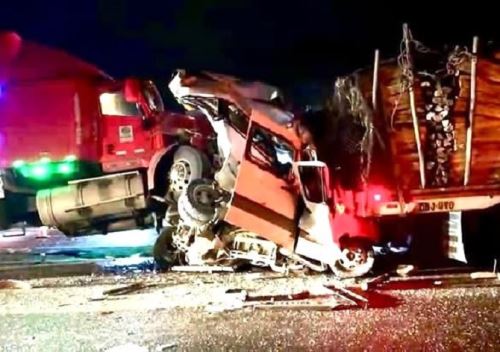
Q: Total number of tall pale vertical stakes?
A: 3